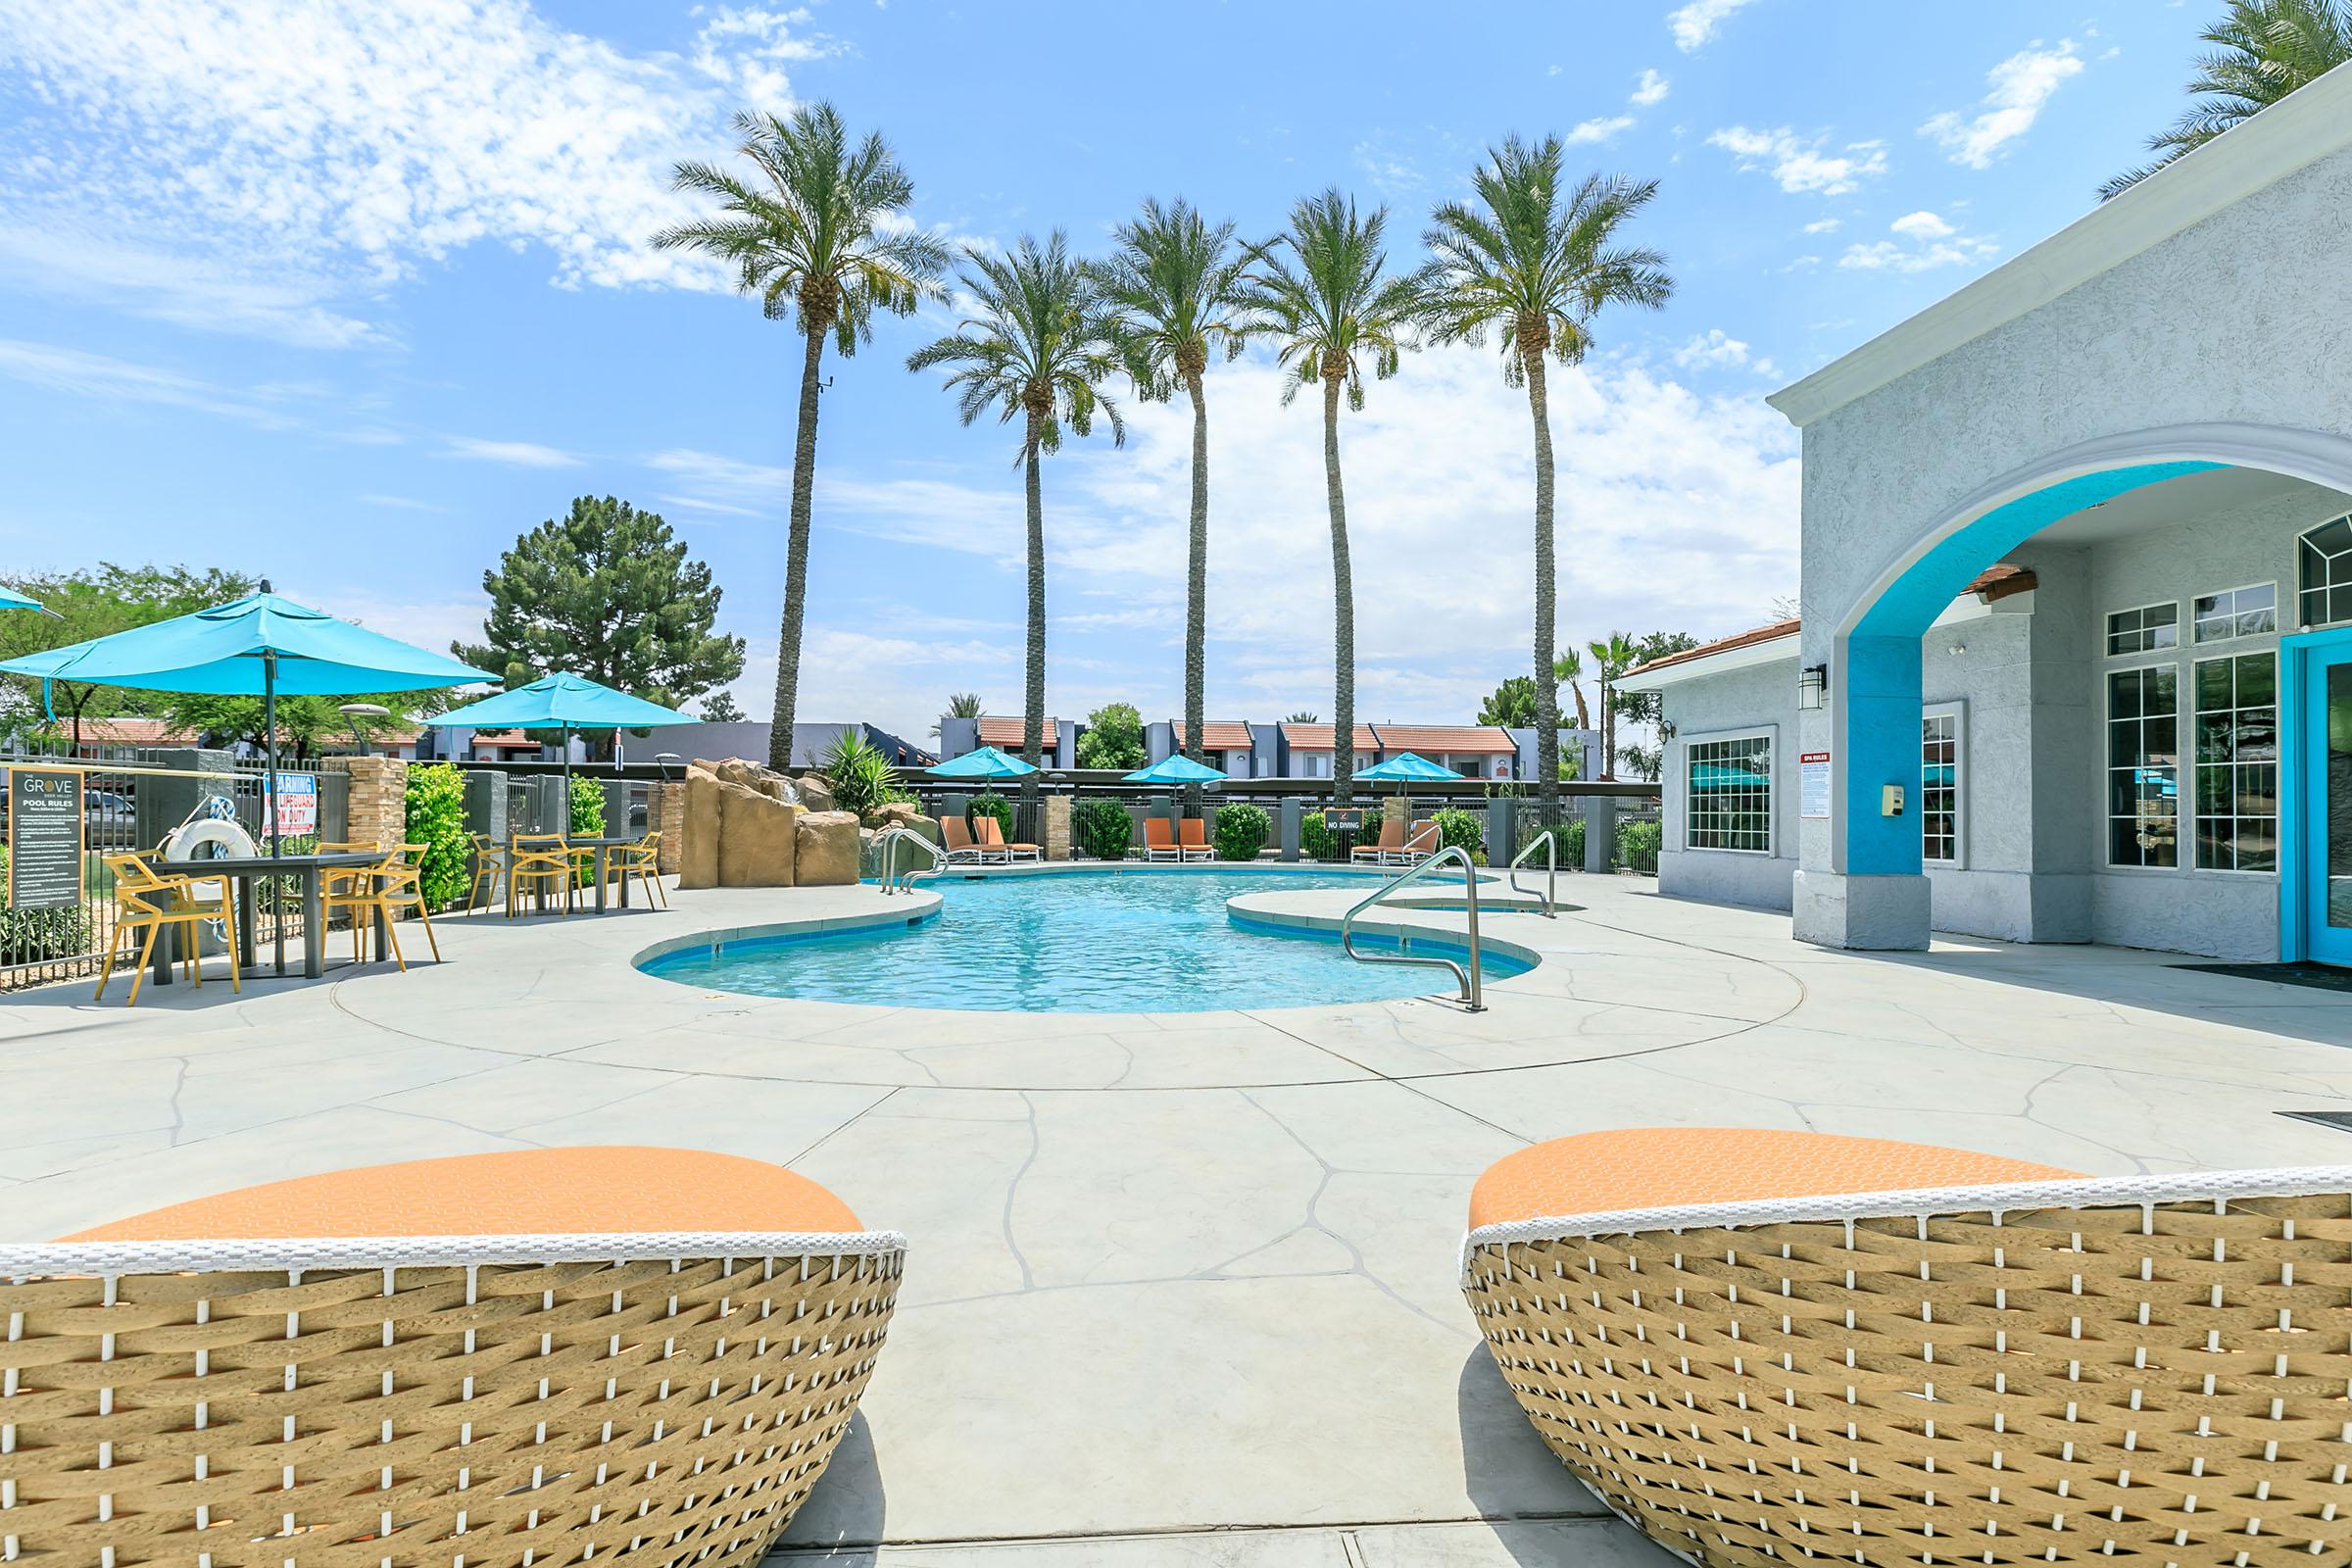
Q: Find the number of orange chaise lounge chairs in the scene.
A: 6